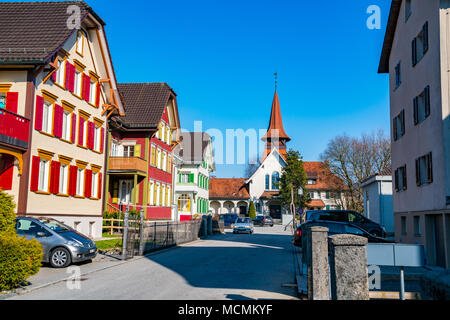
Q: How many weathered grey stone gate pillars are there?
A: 2